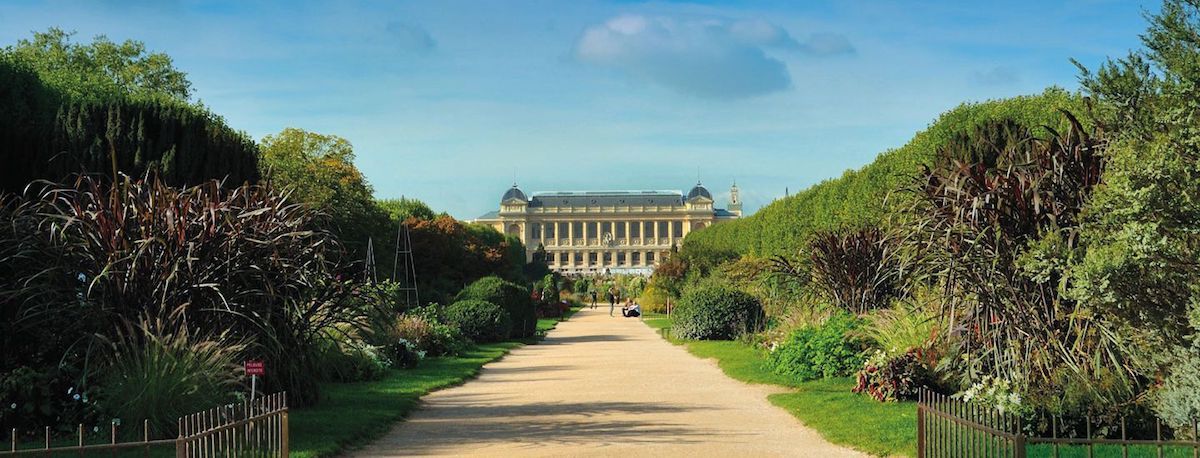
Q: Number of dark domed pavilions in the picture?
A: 2